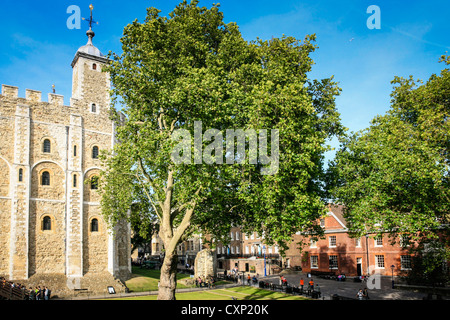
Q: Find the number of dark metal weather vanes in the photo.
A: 1